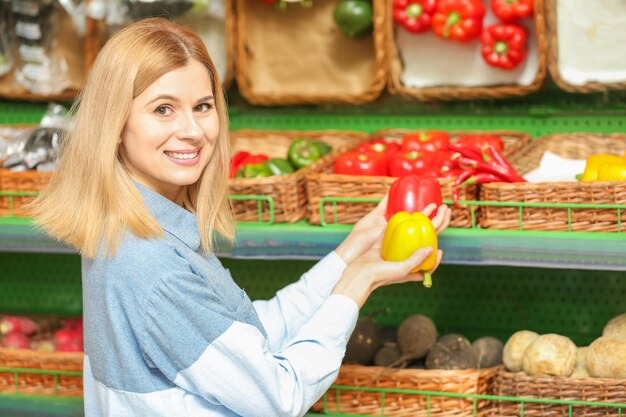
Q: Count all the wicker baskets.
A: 12